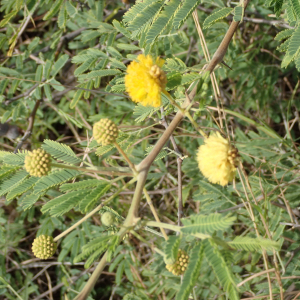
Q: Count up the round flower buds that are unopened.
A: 5